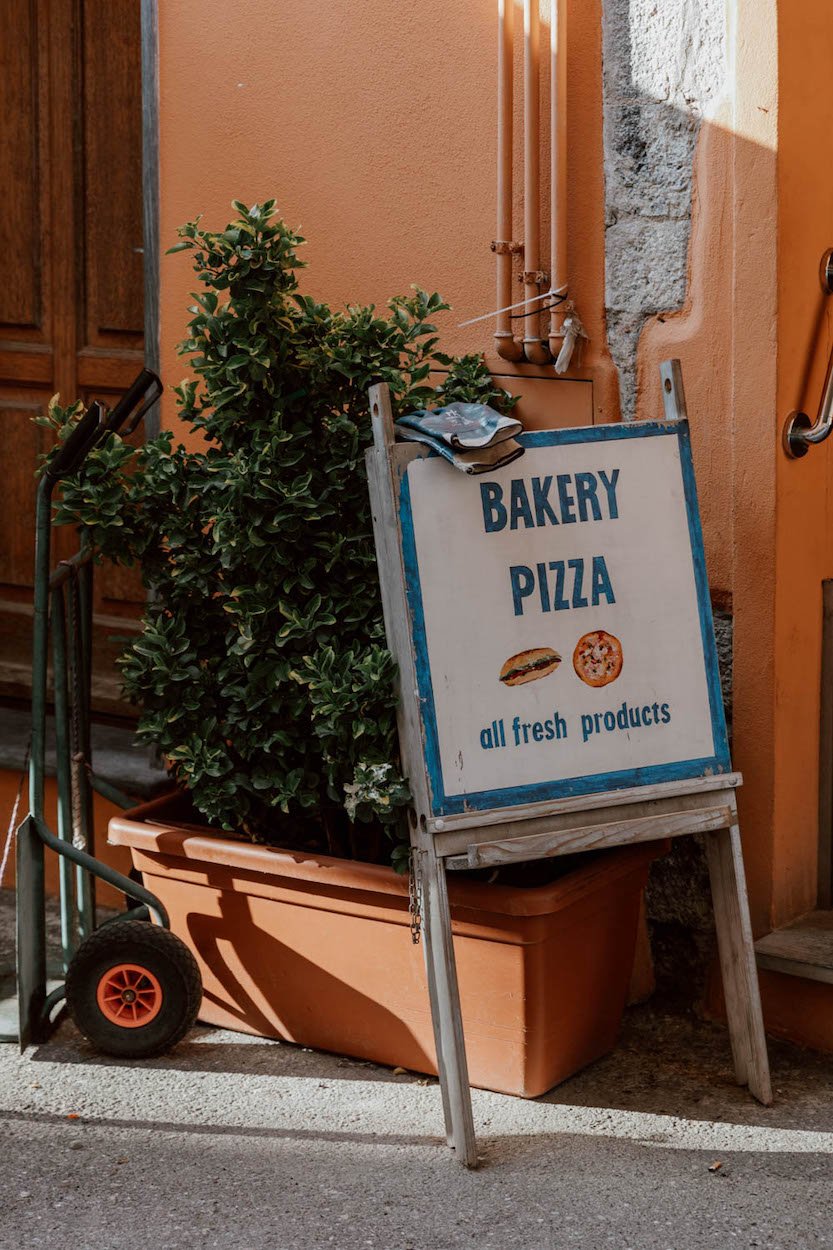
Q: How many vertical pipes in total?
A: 3